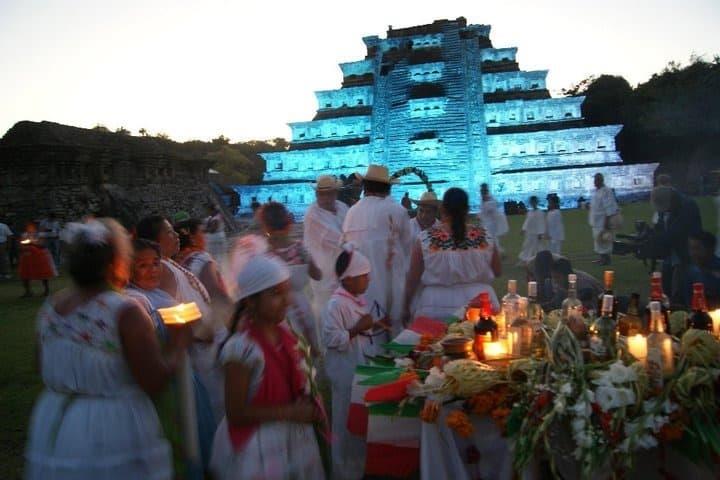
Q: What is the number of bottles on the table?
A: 11